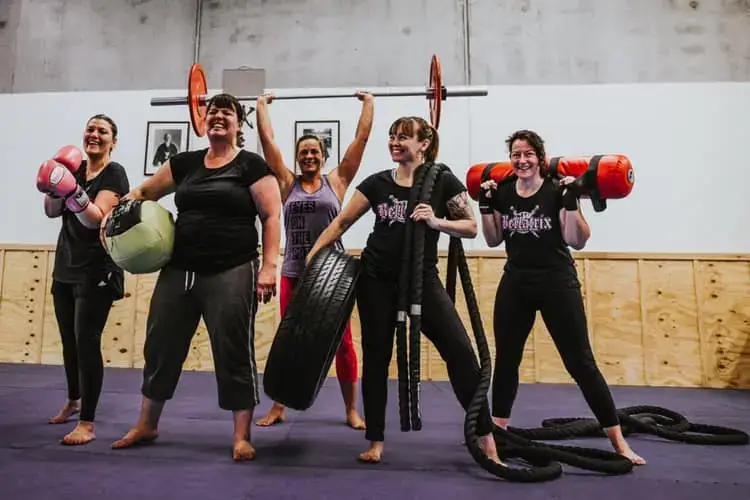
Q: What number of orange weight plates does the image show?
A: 2